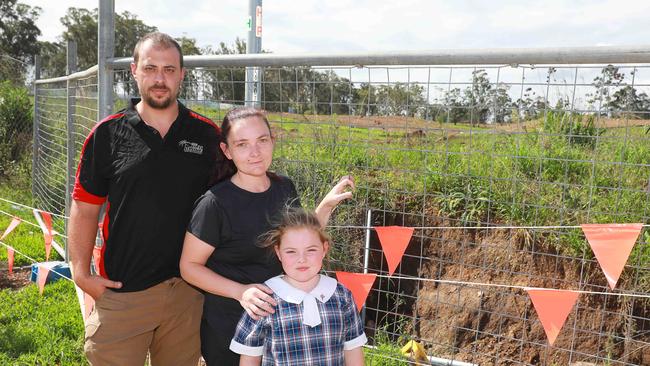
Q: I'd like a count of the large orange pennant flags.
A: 4